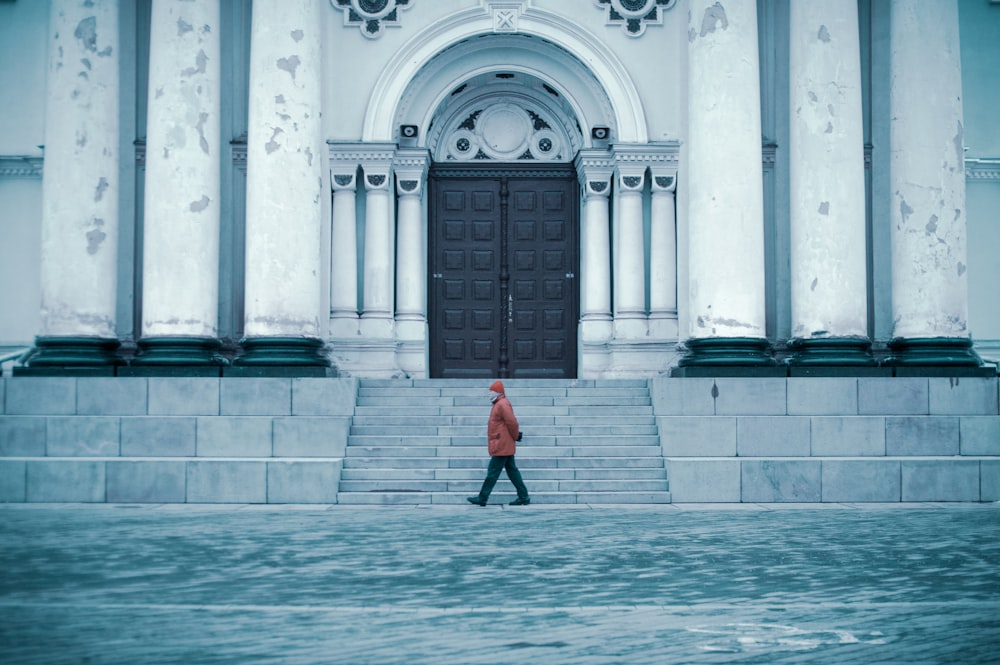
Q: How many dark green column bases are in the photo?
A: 6